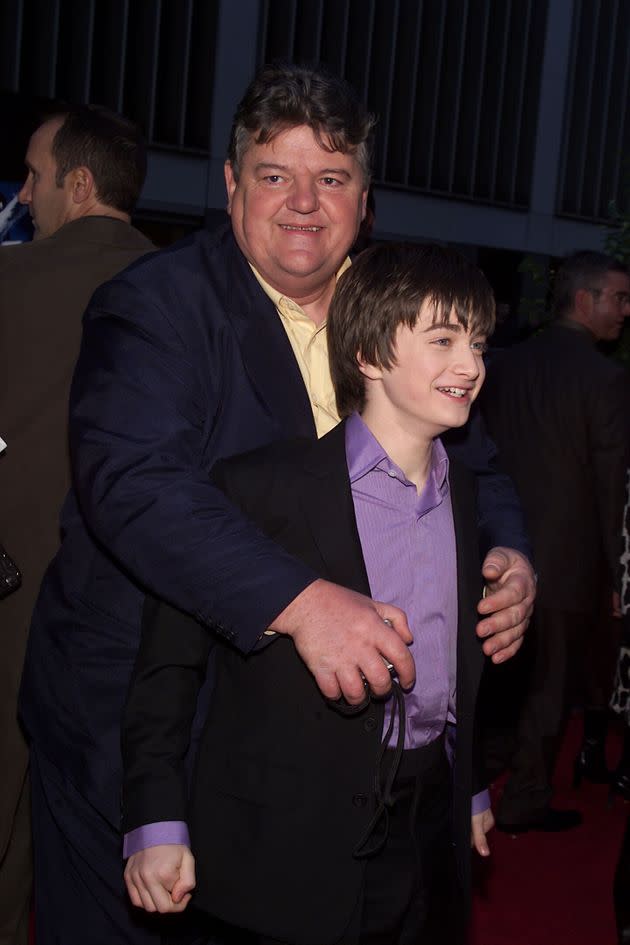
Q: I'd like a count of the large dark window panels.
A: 3